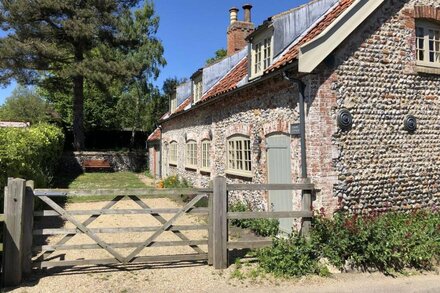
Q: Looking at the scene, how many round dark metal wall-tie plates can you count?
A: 2